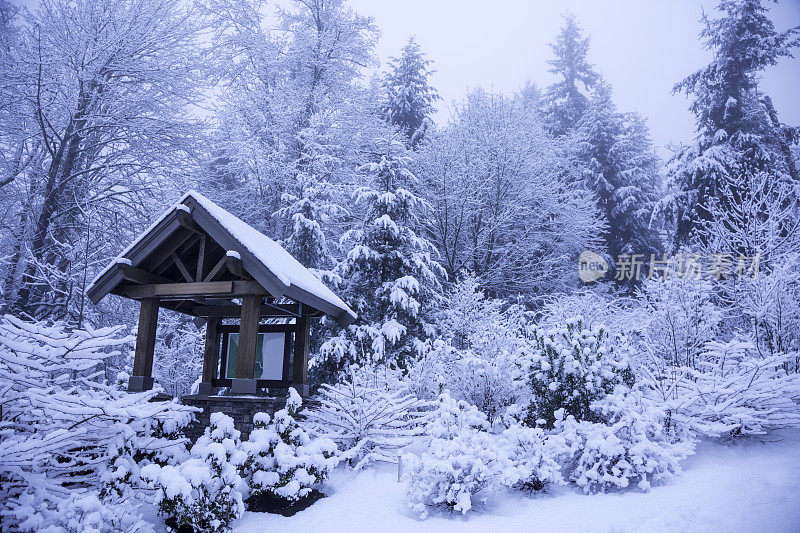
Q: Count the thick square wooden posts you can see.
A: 4